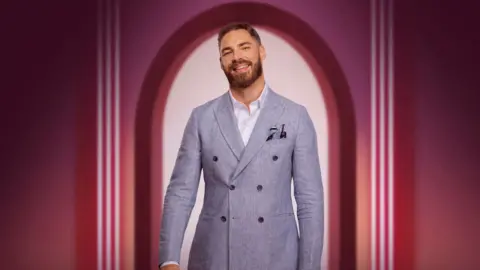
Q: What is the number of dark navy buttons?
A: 6